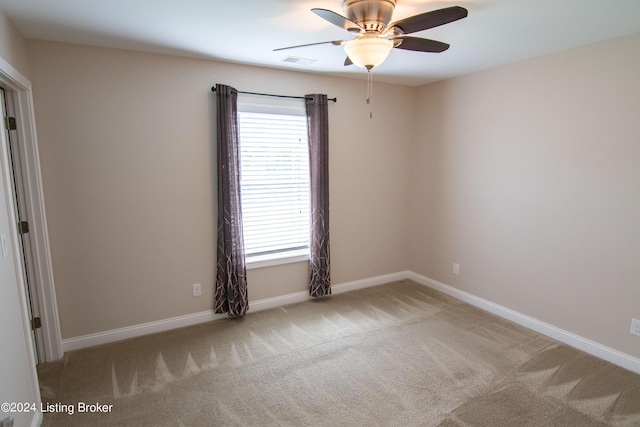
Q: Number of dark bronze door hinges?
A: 3